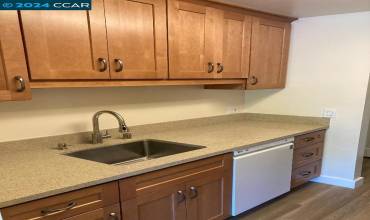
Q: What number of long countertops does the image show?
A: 1